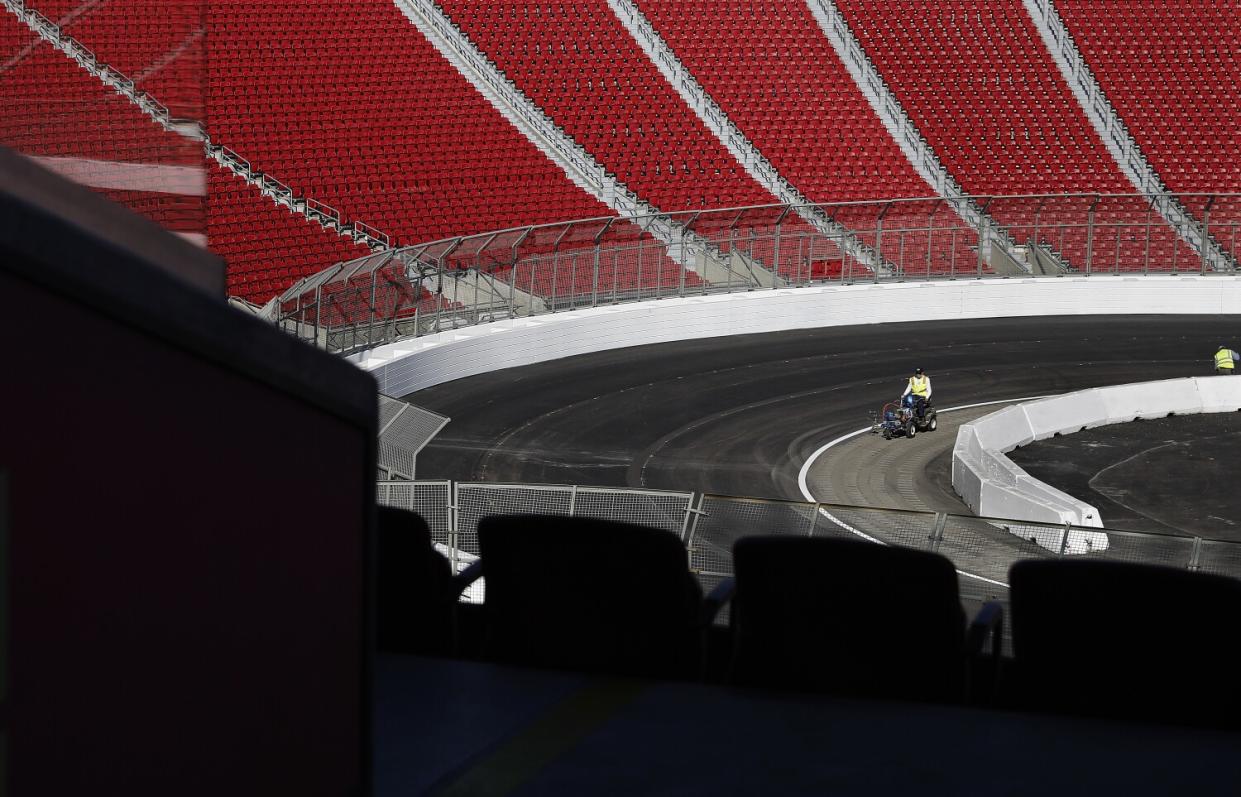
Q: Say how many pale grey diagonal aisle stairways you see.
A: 5